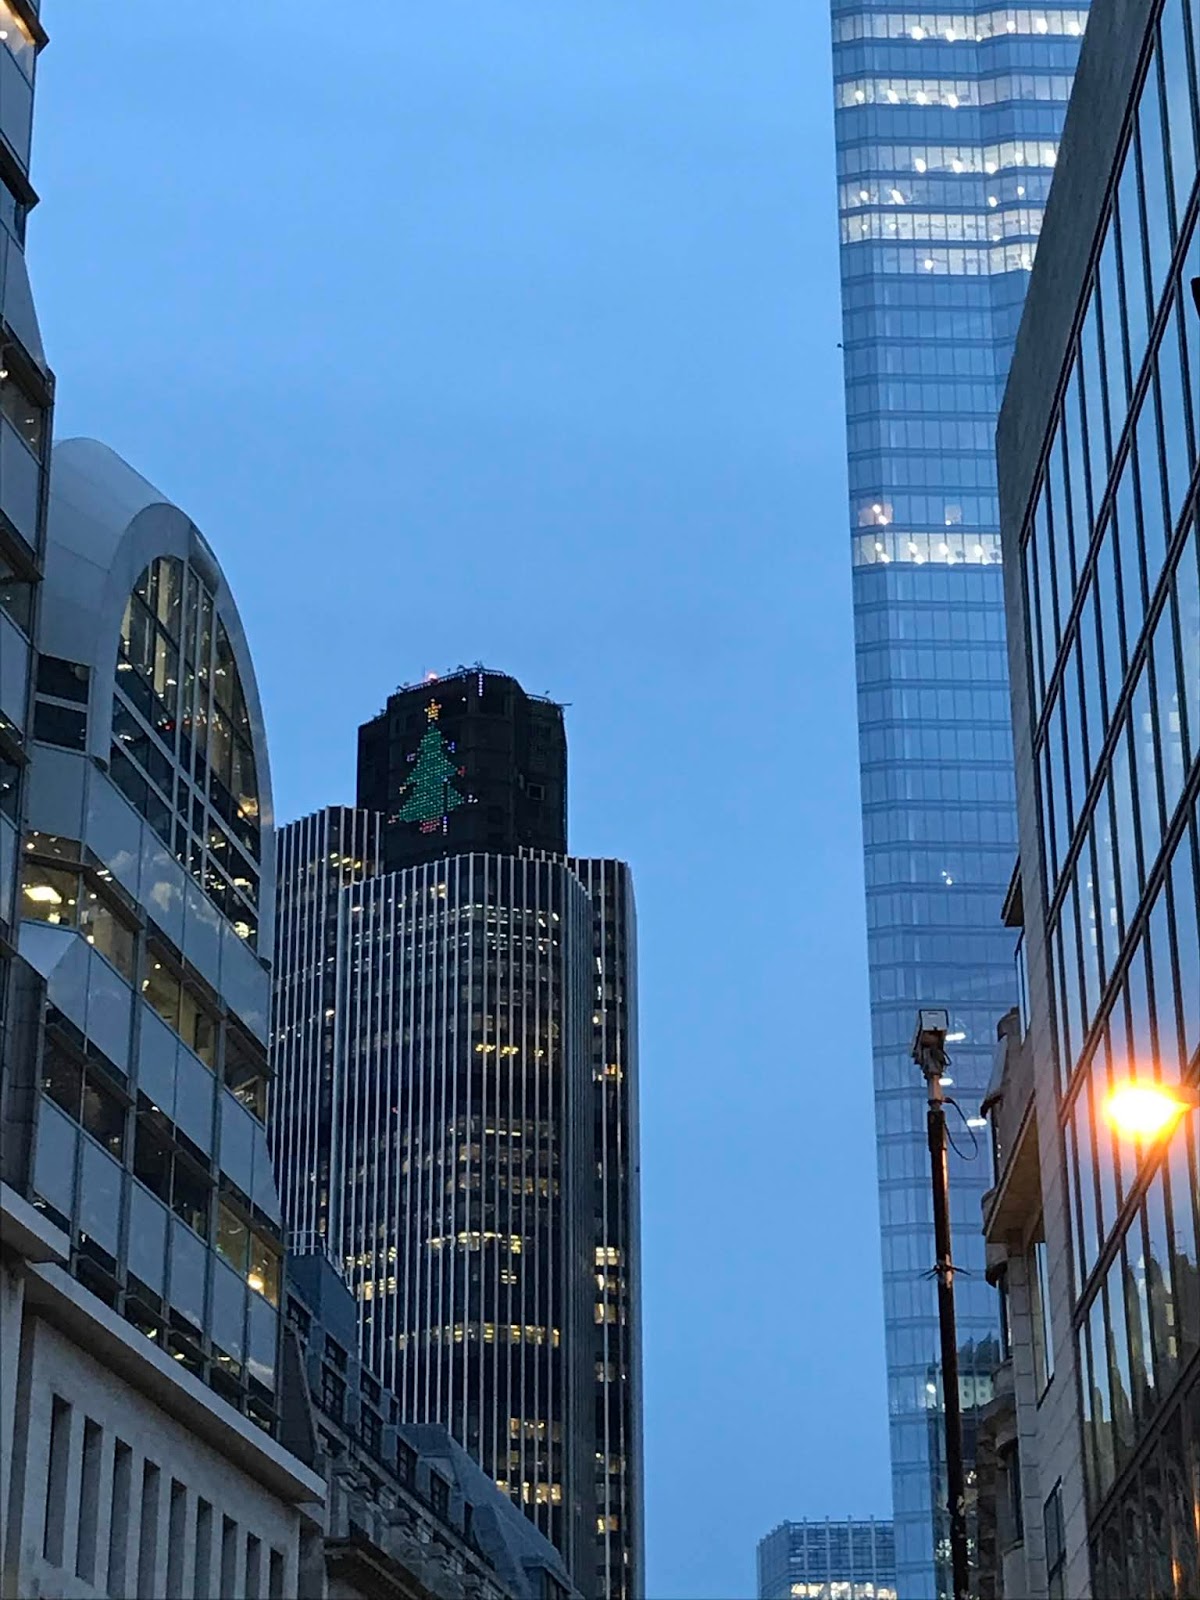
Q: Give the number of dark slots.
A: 9